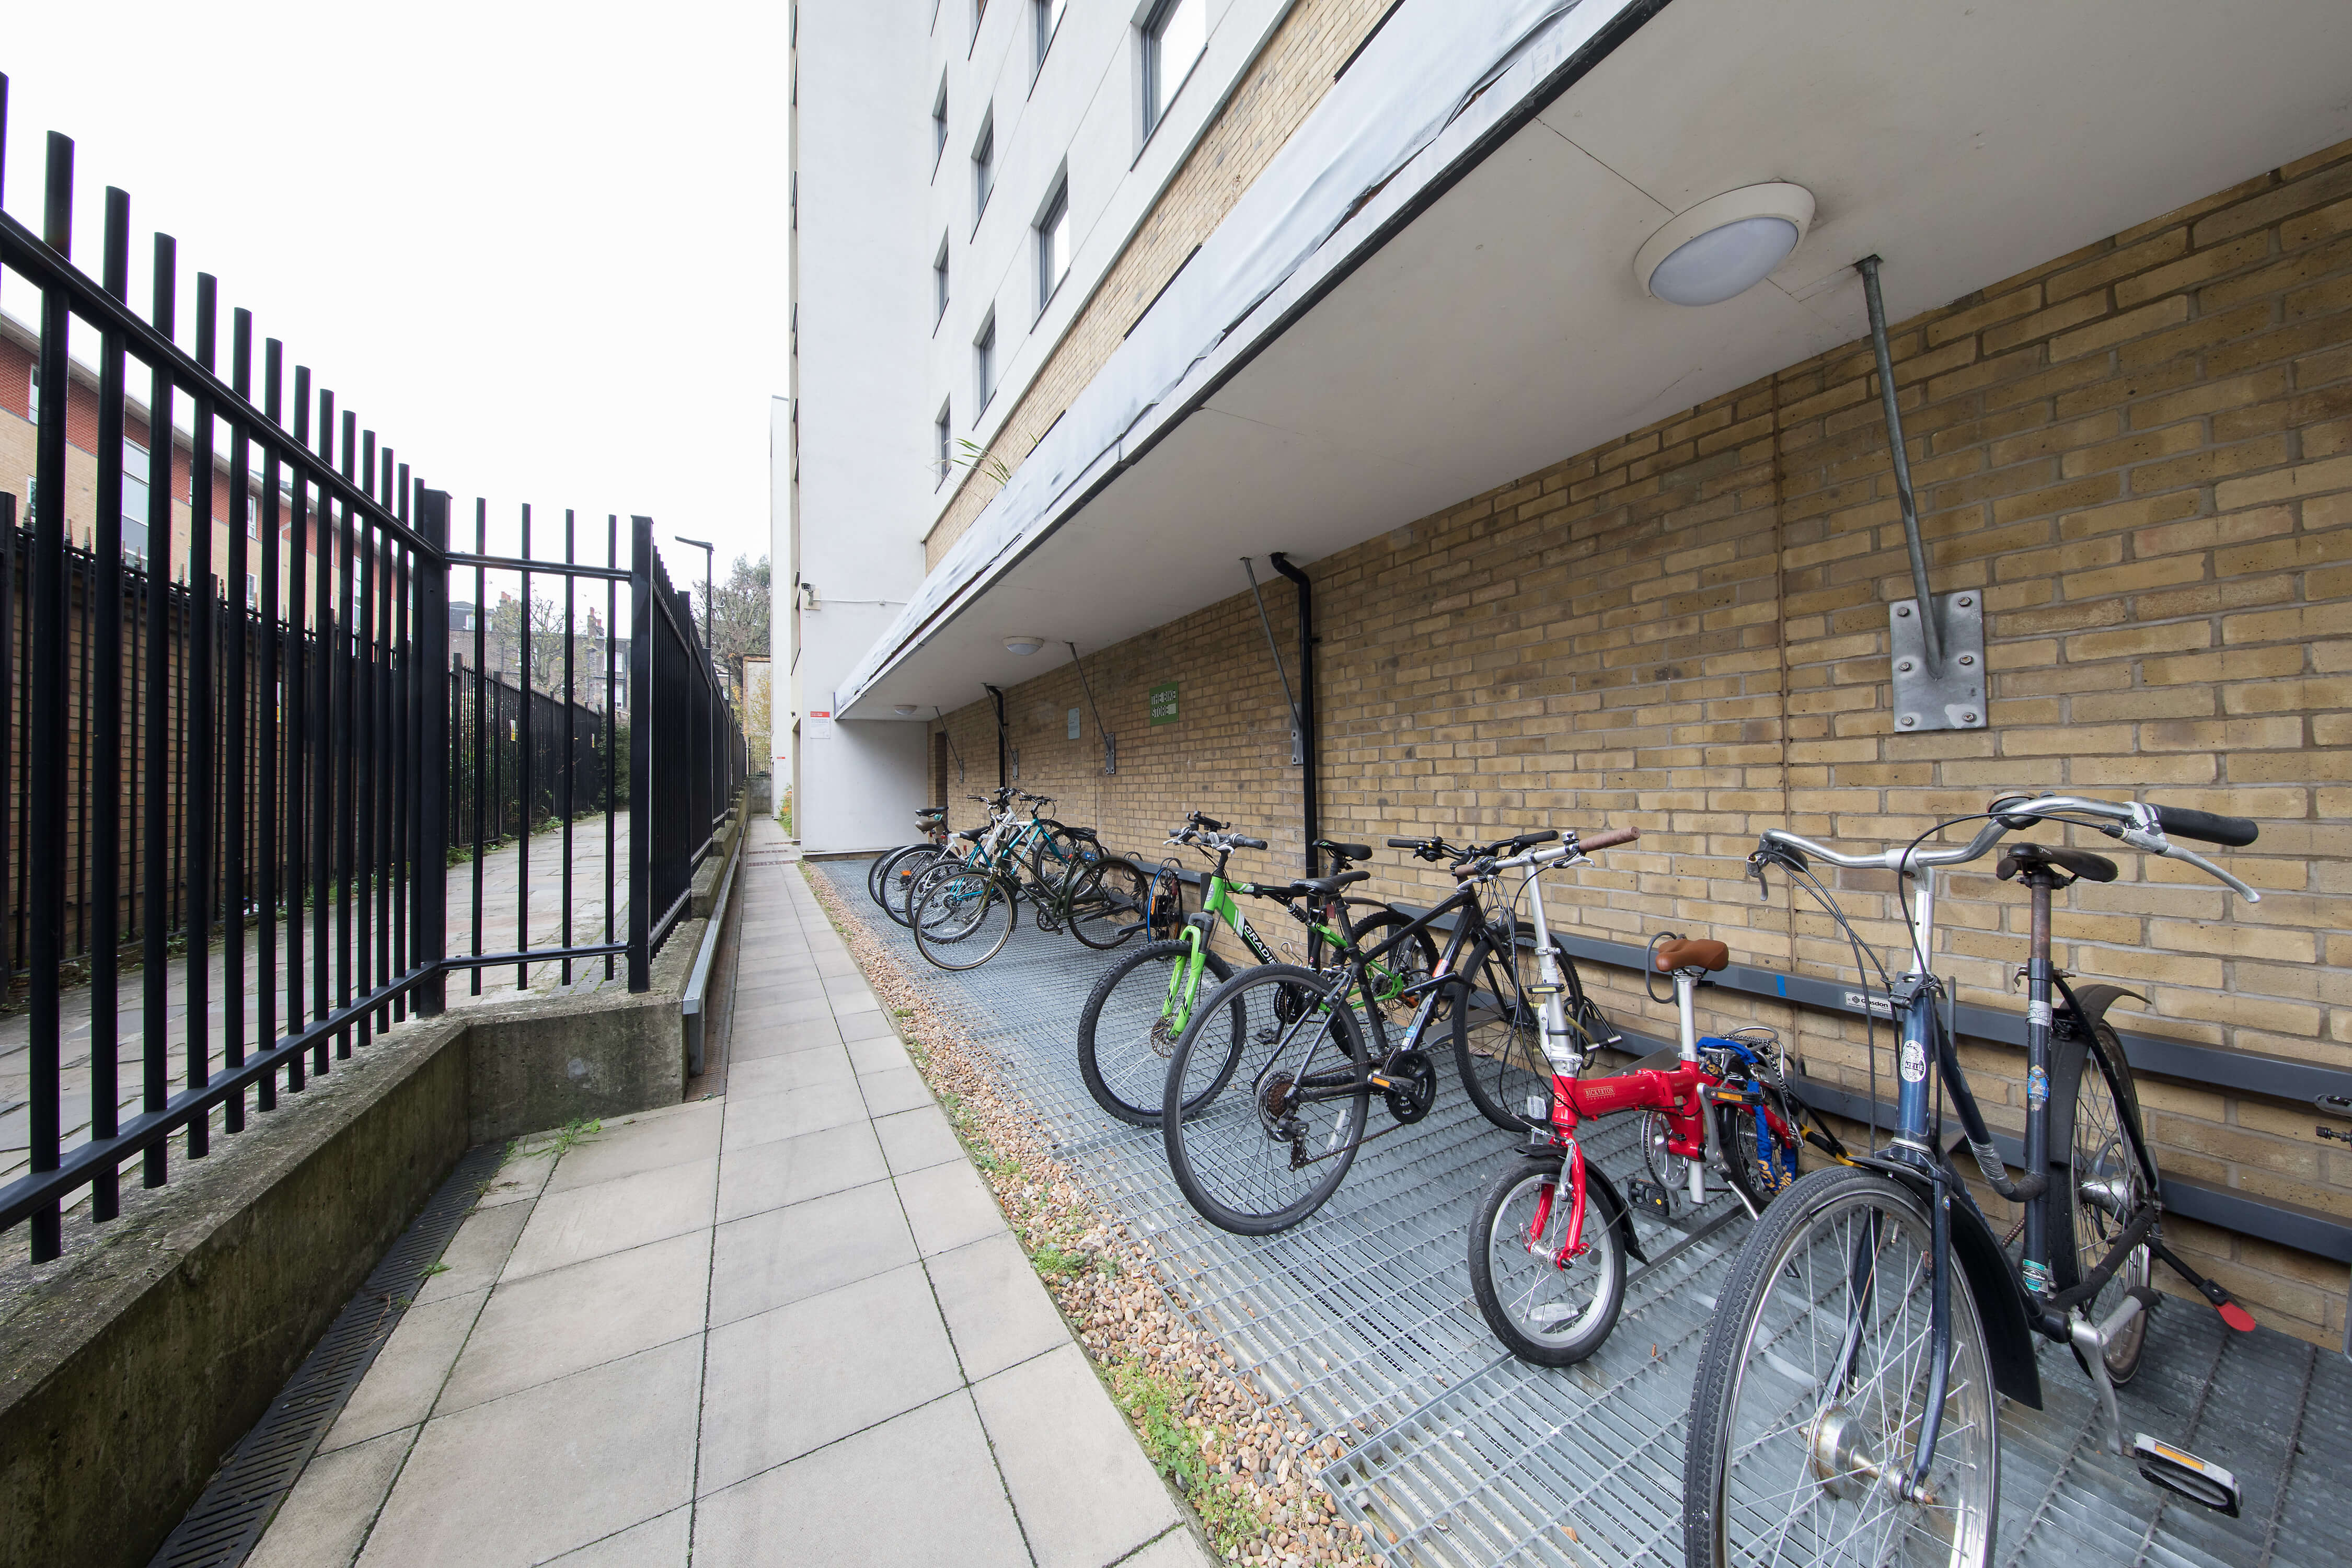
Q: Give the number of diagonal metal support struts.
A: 5